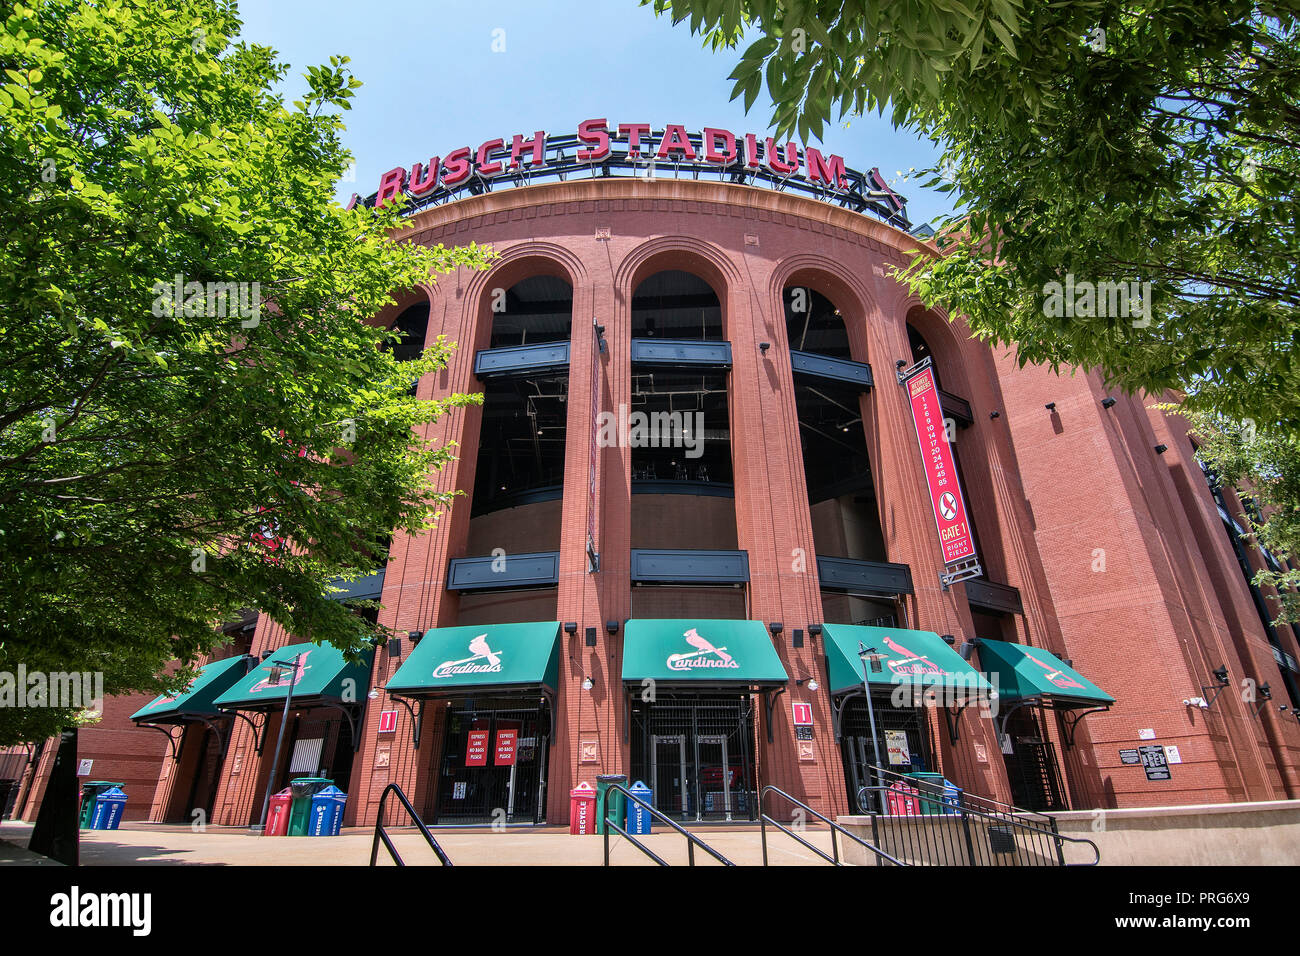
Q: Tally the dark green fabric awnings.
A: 6